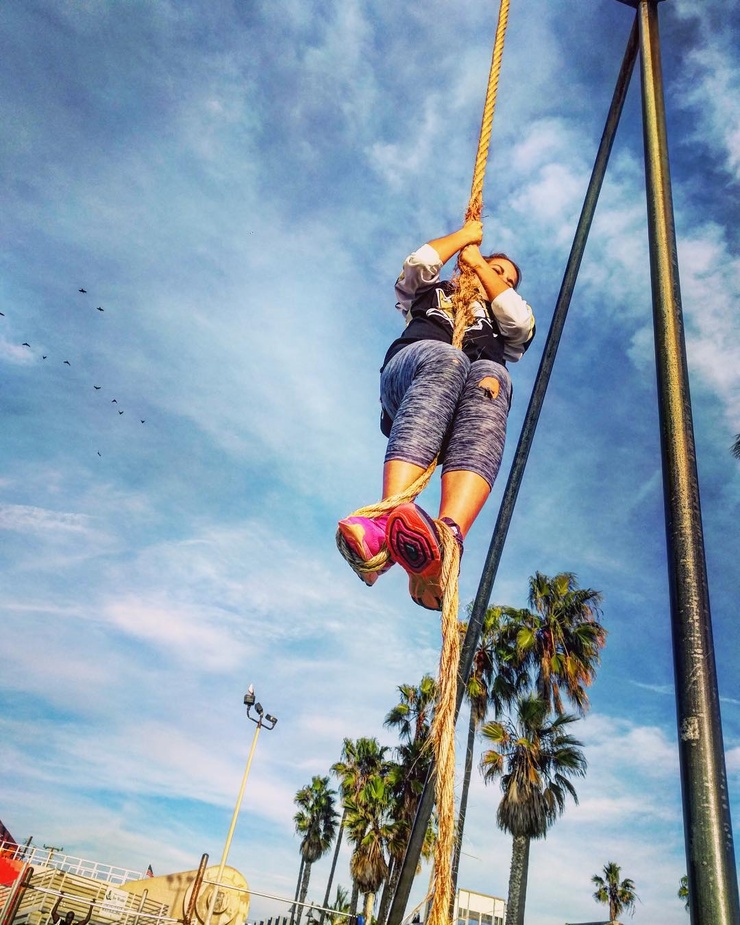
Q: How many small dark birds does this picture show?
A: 11